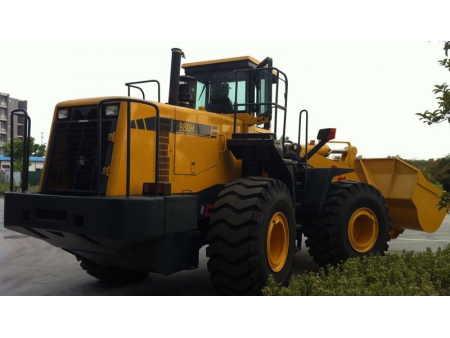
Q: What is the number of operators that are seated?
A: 1